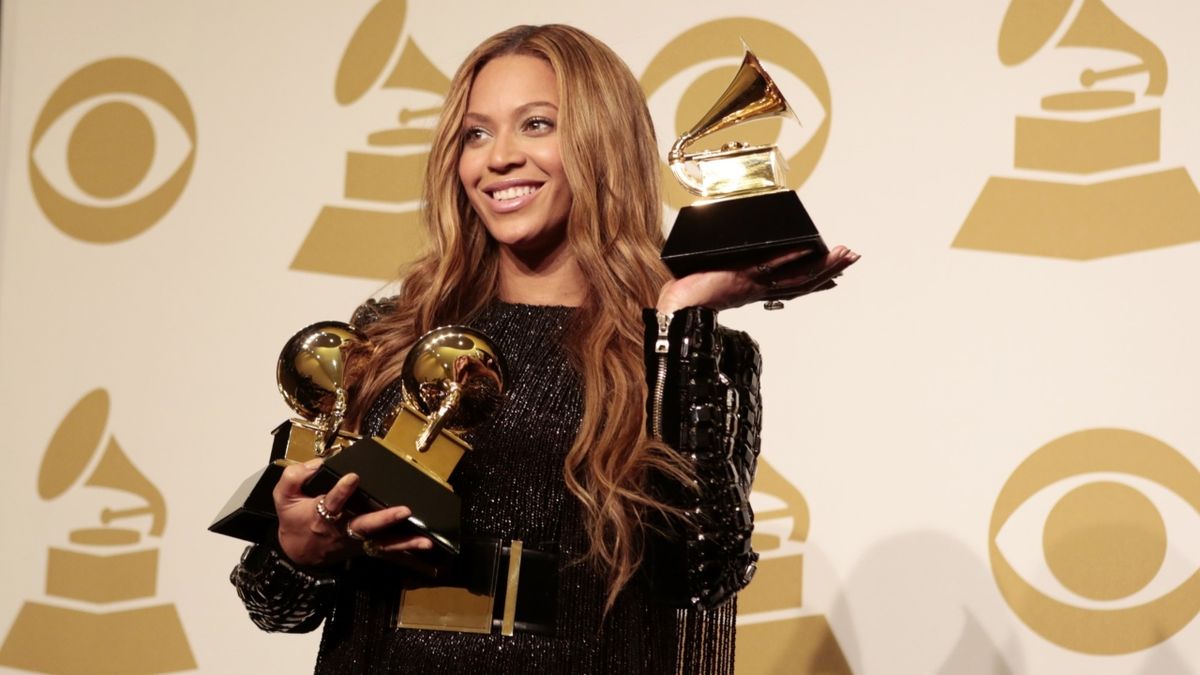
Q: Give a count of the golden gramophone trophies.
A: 3